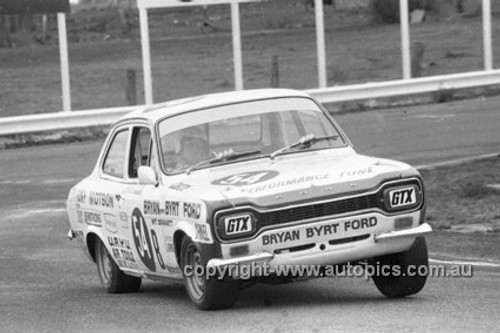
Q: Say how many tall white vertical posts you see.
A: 6